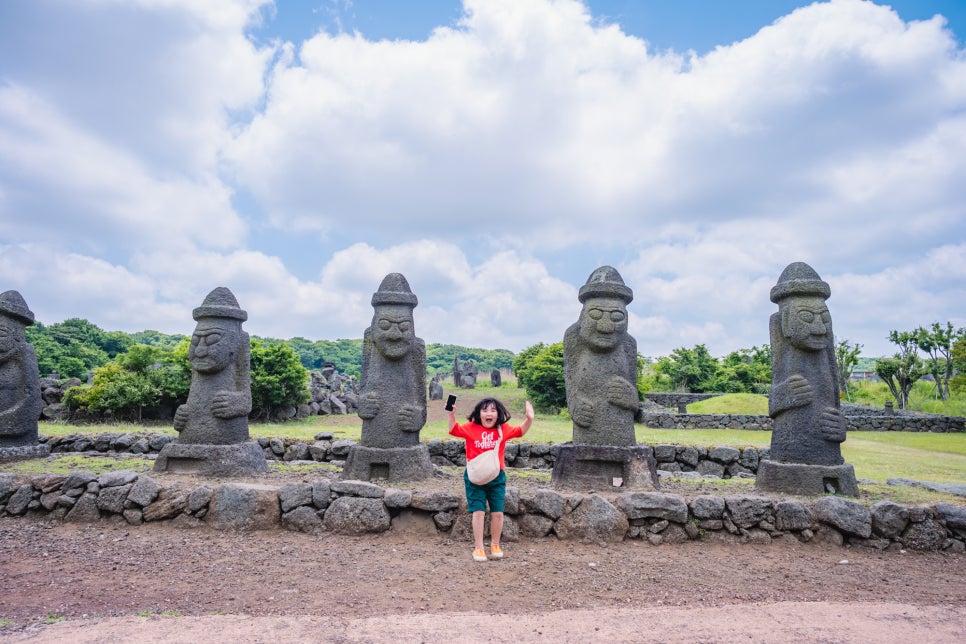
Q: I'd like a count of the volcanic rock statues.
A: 5